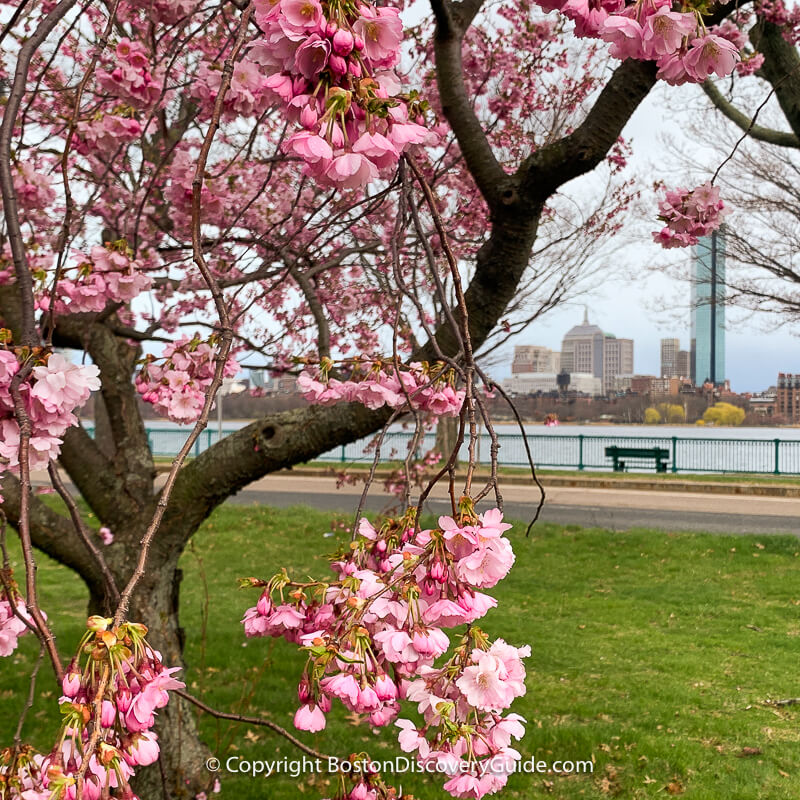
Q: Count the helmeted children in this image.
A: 0